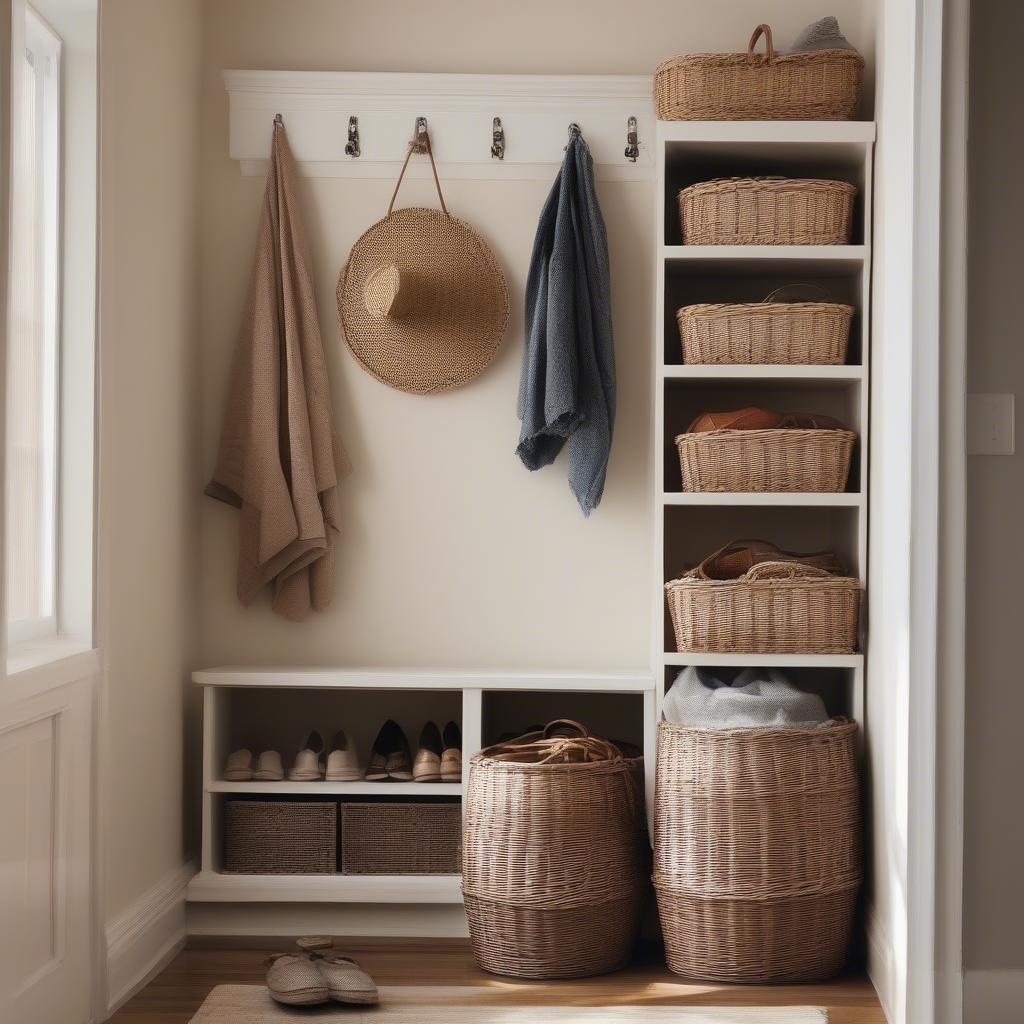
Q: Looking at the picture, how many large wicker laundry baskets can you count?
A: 2